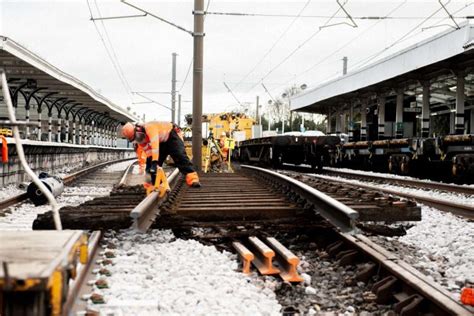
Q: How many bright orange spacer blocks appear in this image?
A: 3